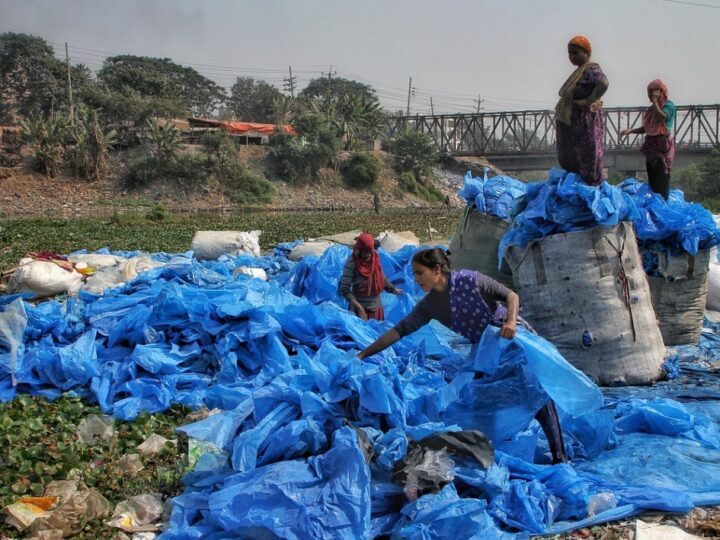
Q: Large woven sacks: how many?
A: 3